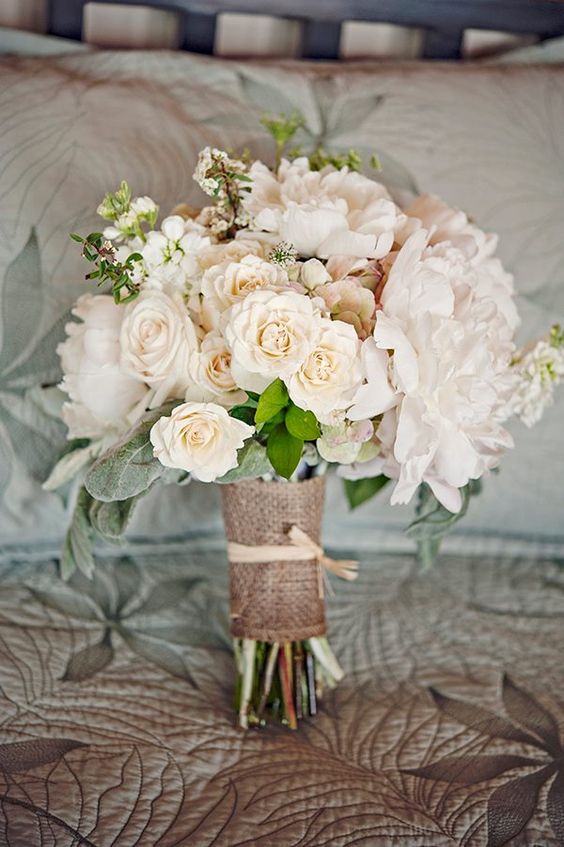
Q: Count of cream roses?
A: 6